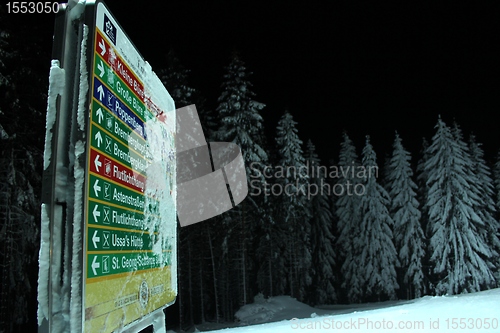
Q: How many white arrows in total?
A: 10